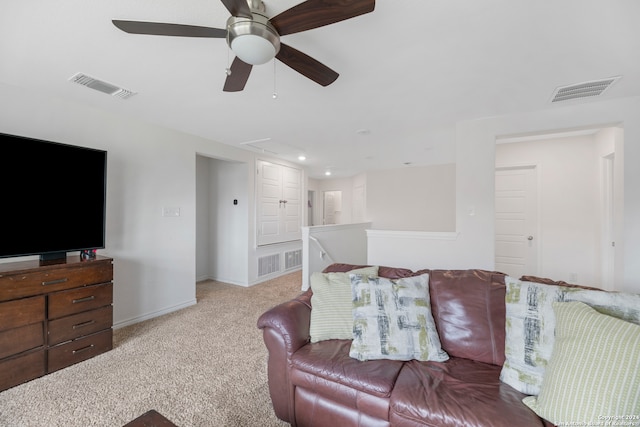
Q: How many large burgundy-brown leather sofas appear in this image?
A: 1